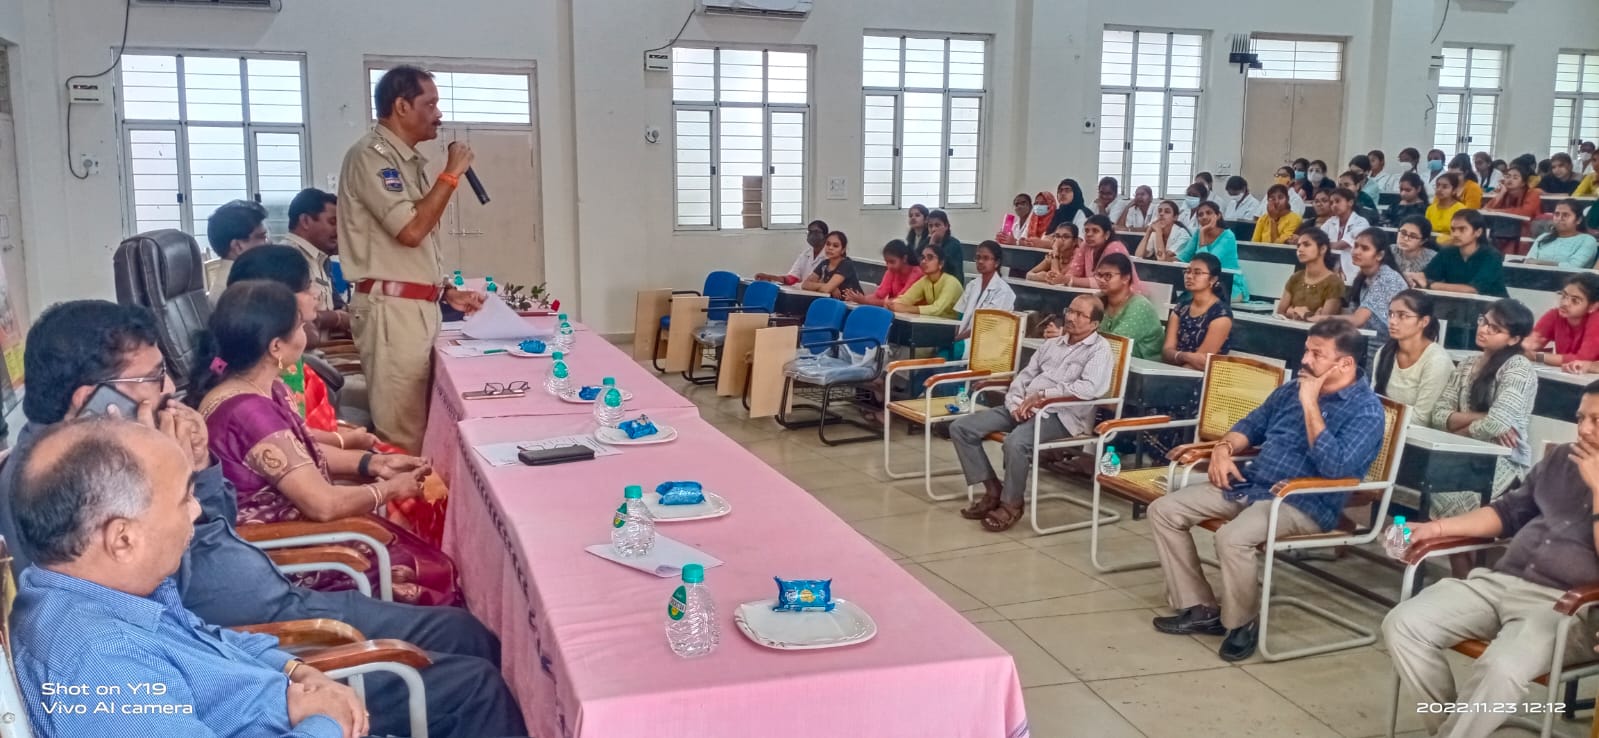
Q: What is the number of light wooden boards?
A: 4